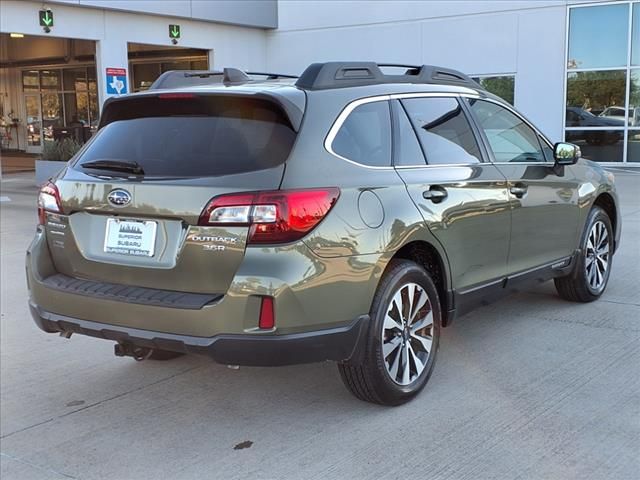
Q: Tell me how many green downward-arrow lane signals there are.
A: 2